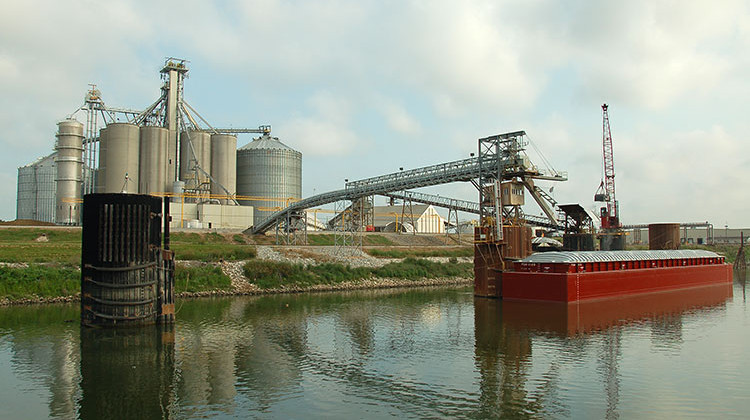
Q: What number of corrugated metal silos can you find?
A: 2